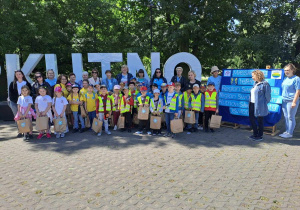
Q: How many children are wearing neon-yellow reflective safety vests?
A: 11